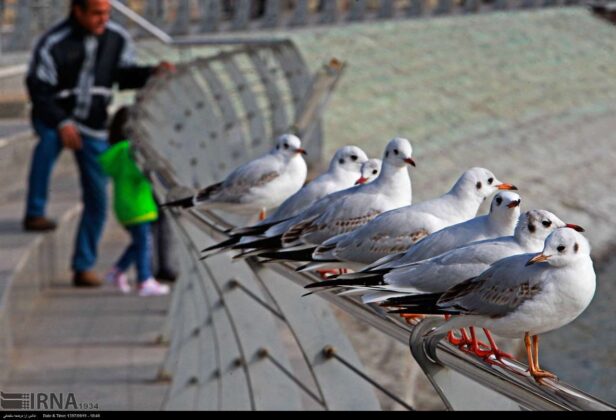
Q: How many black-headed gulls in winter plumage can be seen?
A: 8